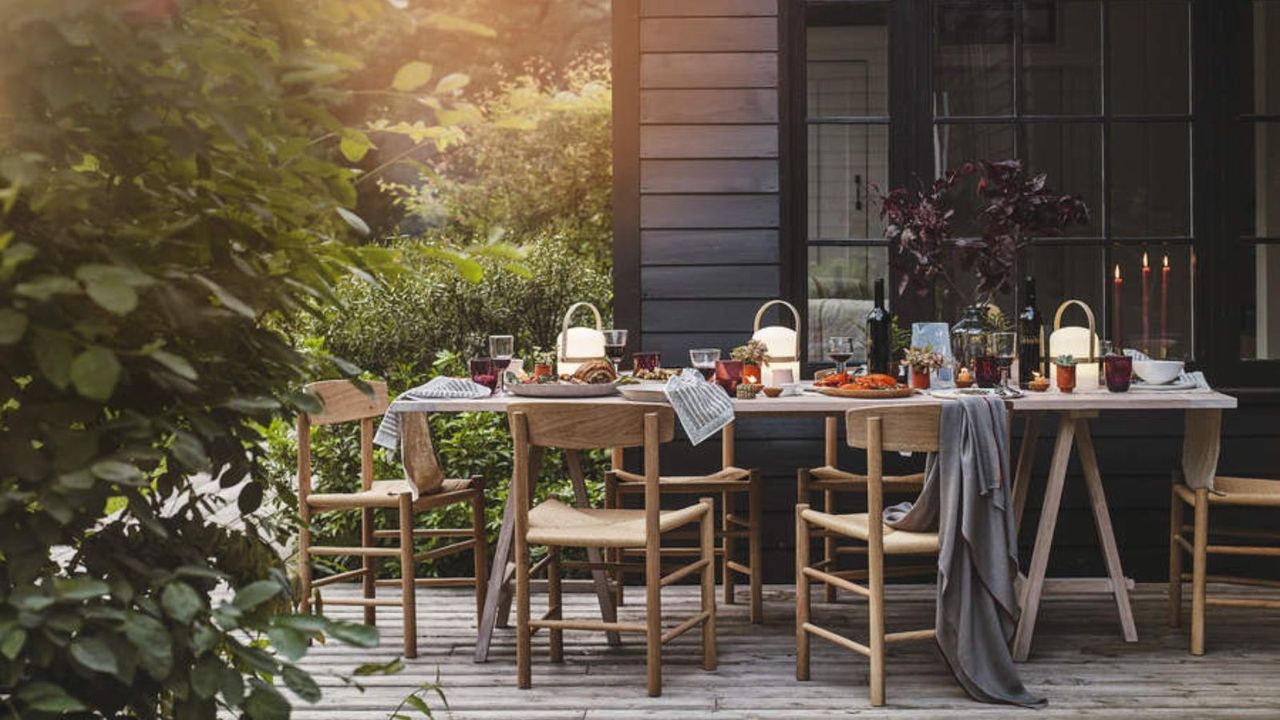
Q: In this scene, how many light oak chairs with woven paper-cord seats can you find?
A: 6